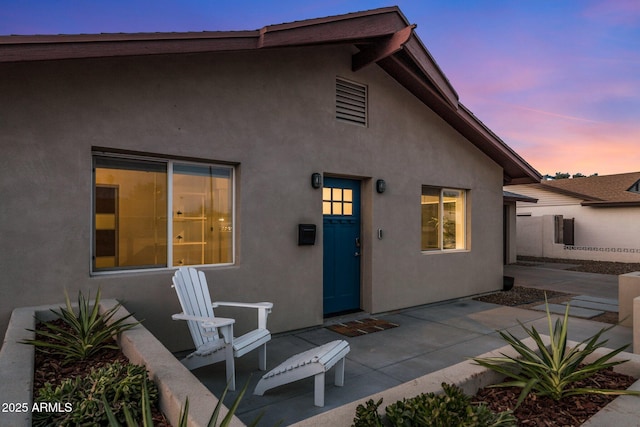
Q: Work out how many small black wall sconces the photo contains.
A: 2